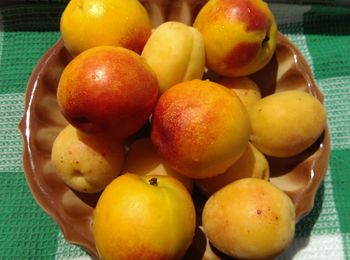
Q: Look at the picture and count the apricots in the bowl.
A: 7